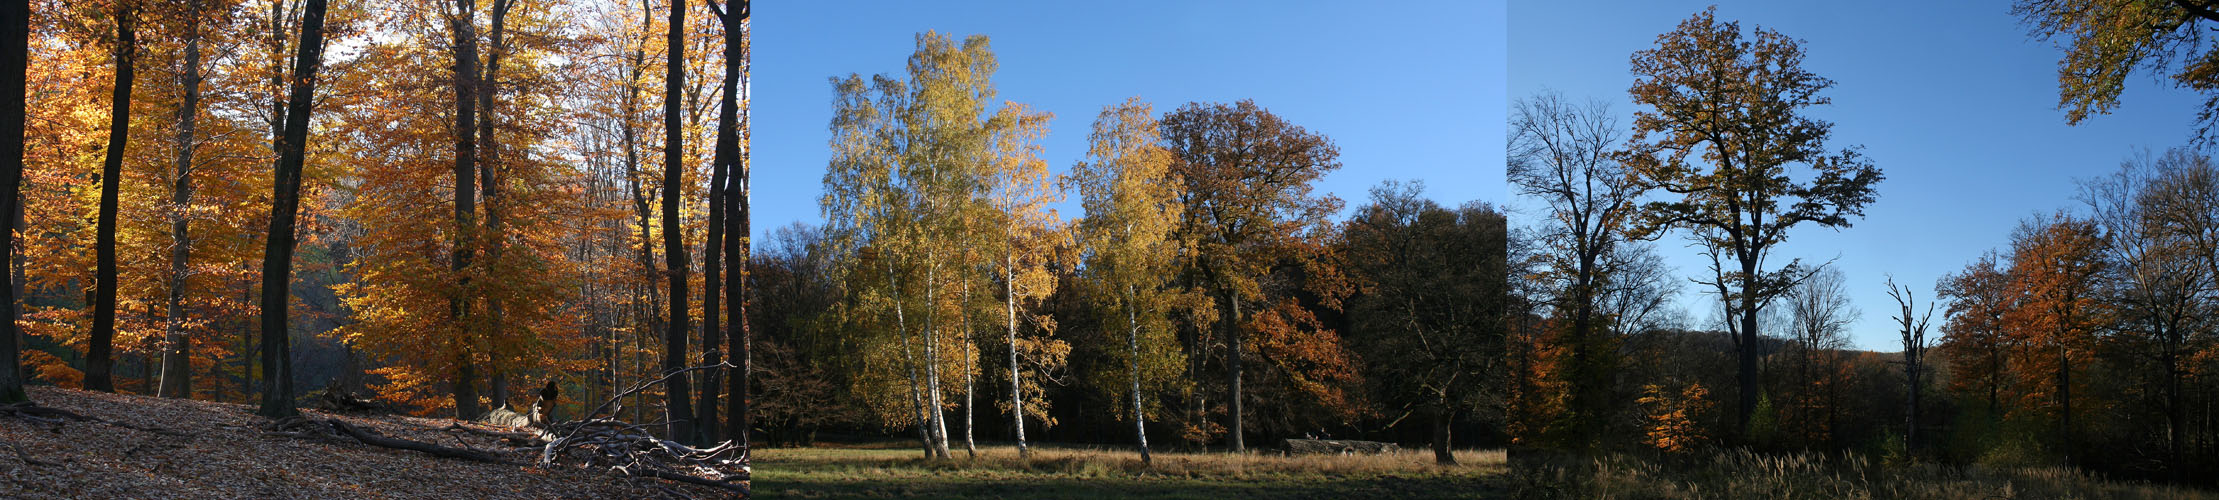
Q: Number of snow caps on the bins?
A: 0